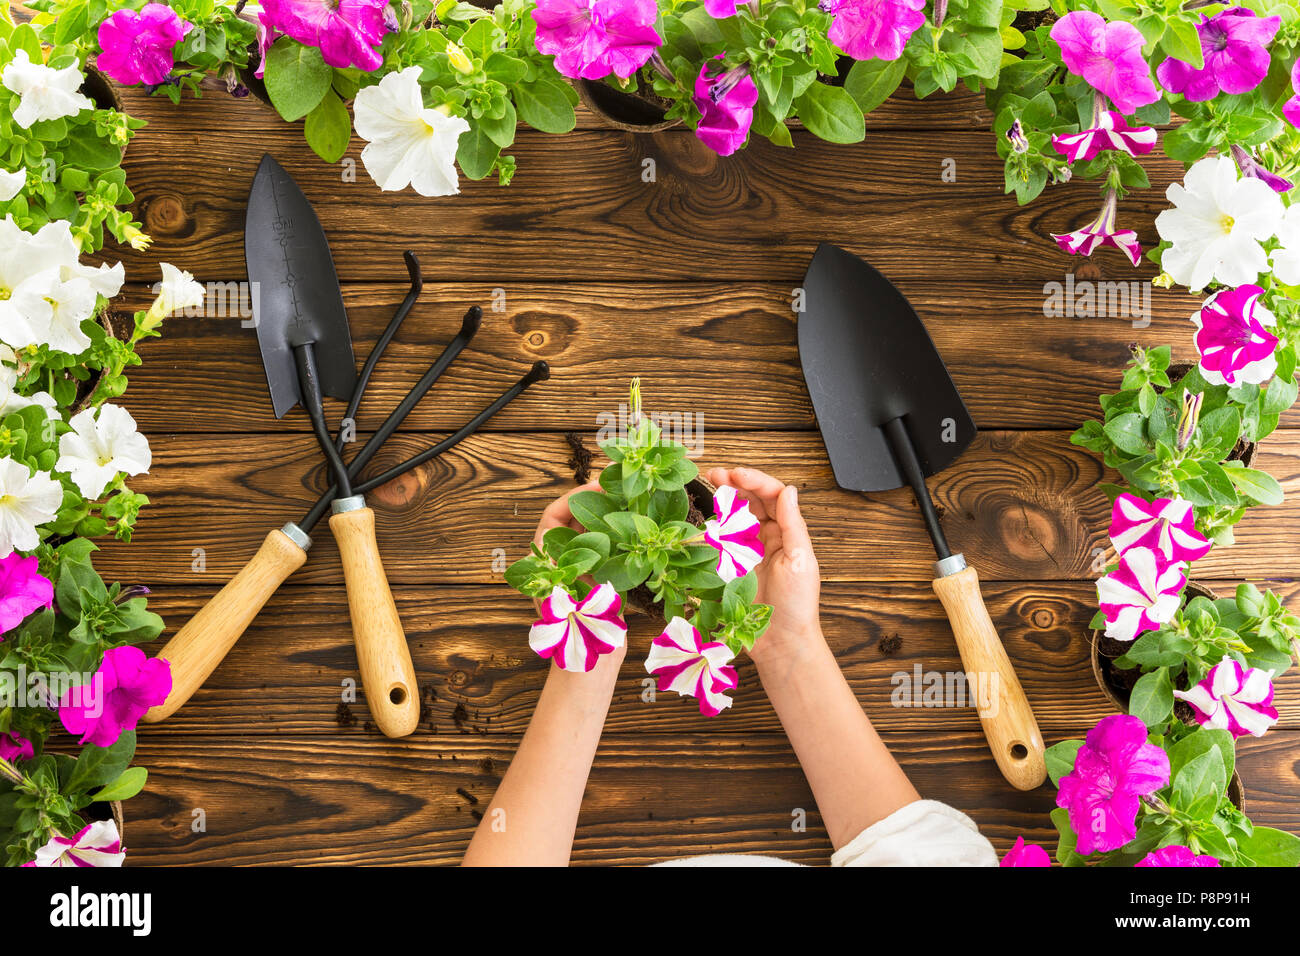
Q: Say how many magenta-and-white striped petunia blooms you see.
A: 10